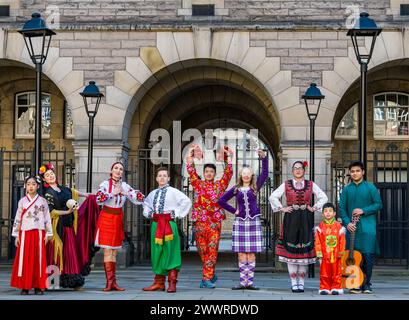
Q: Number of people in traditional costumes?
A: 9